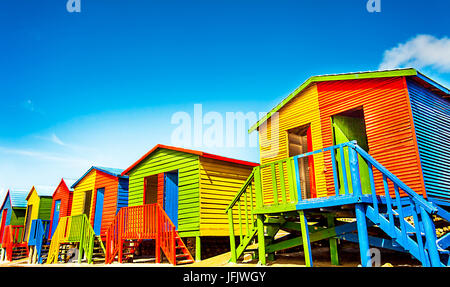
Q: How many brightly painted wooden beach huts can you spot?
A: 6